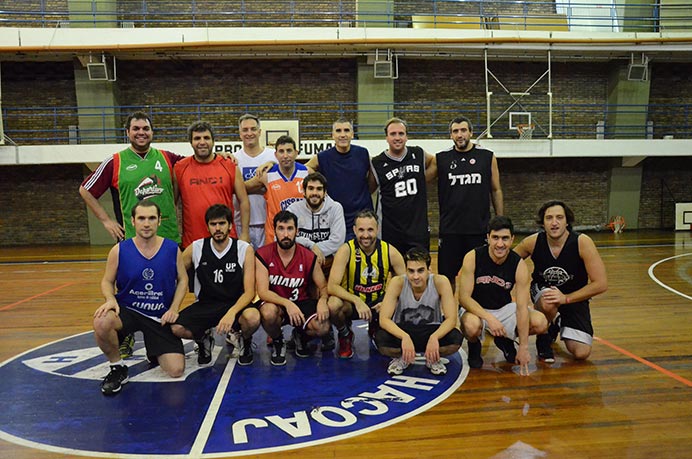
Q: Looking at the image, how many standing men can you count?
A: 7